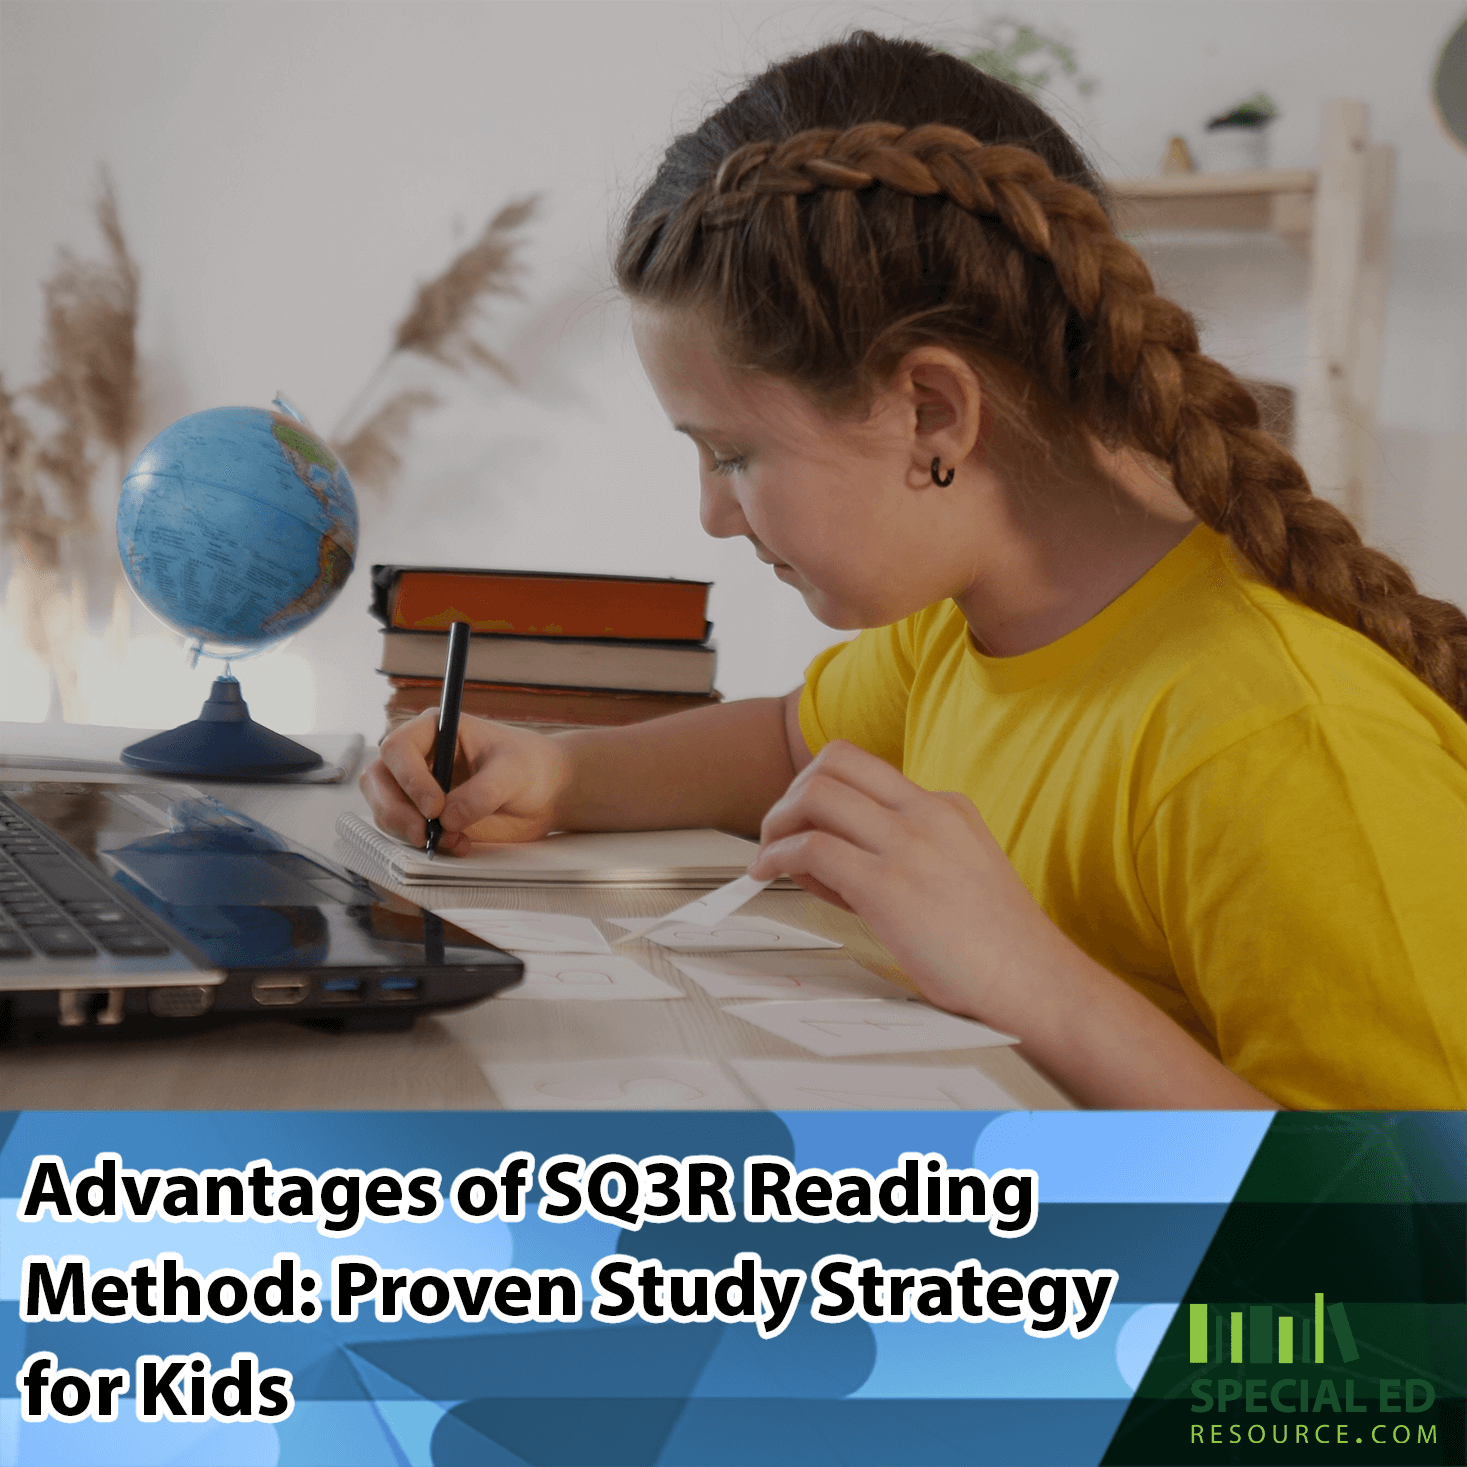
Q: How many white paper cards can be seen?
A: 8